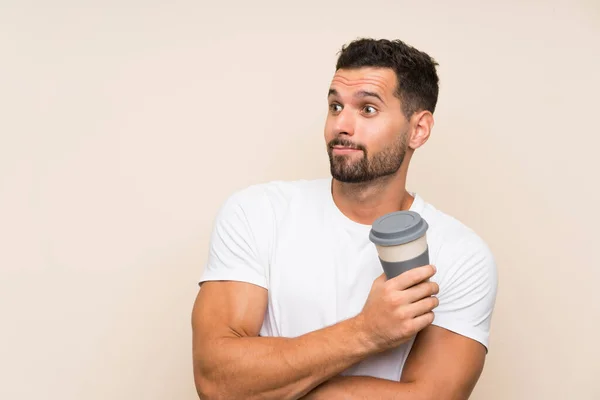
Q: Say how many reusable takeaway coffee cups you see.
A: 1